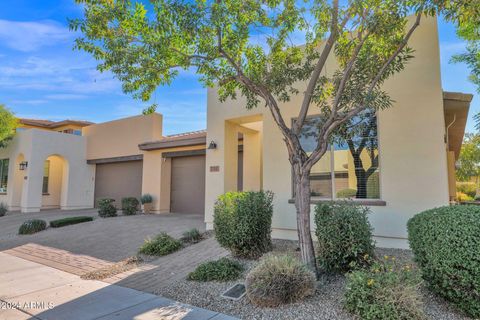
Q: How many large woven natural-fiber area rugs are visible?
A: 0